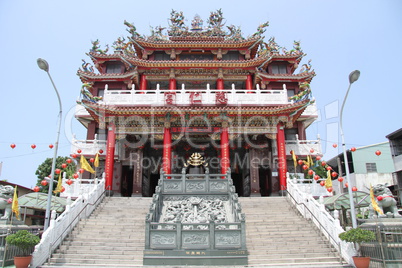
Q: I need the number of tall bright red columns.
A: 4